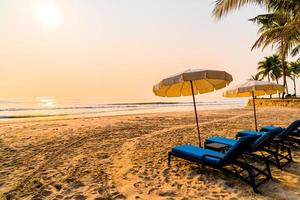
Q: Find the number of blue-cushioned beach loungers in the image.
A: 4